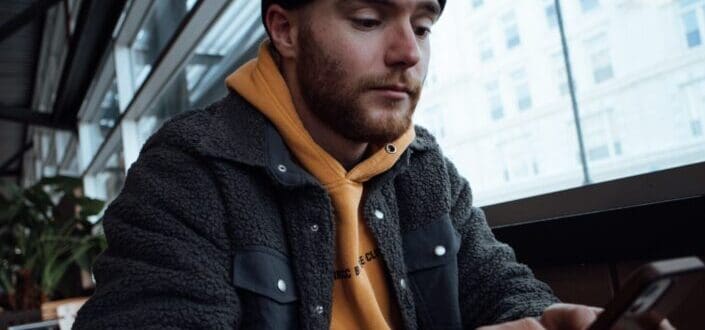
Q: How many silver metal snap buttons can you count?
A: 7